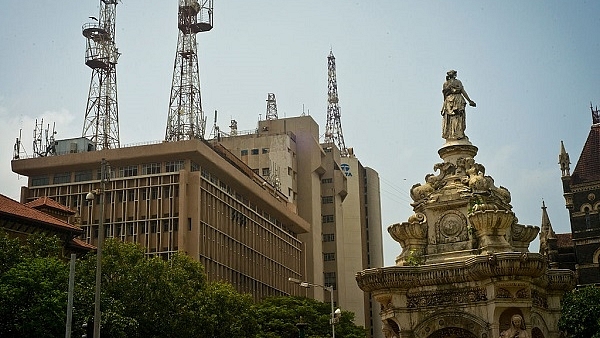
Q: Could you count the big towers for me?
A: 3